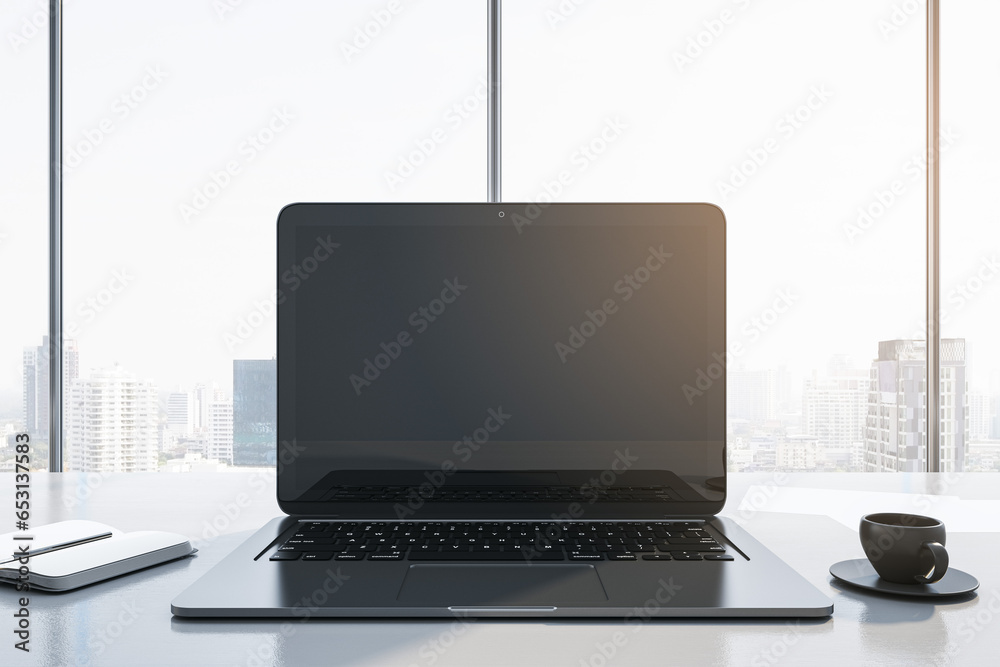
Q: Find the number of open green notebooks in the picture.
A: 0